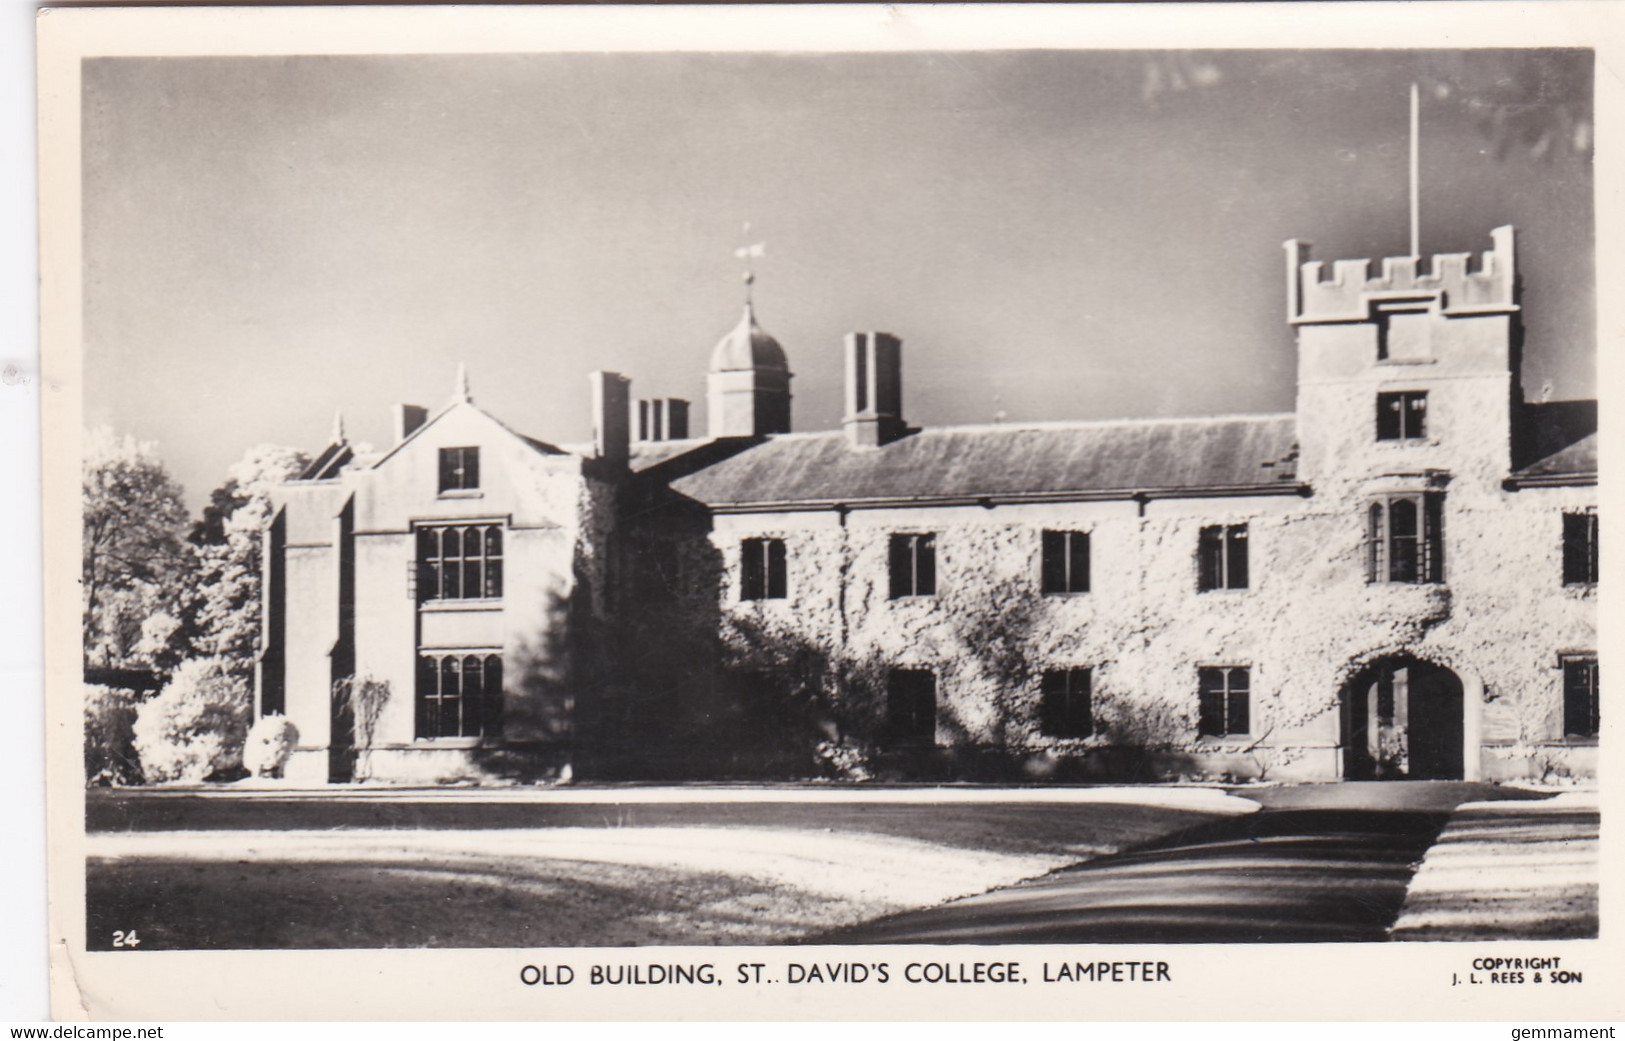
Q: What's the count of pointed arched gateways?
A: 1